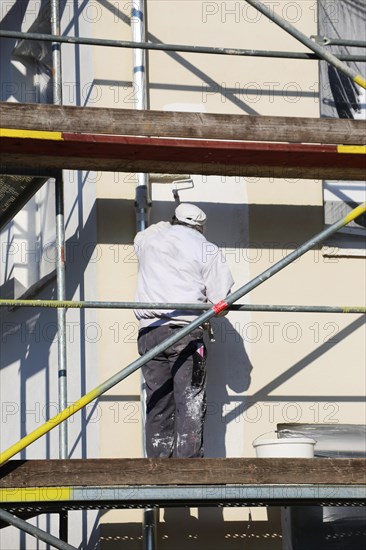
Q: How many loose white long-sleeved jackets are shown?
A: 1